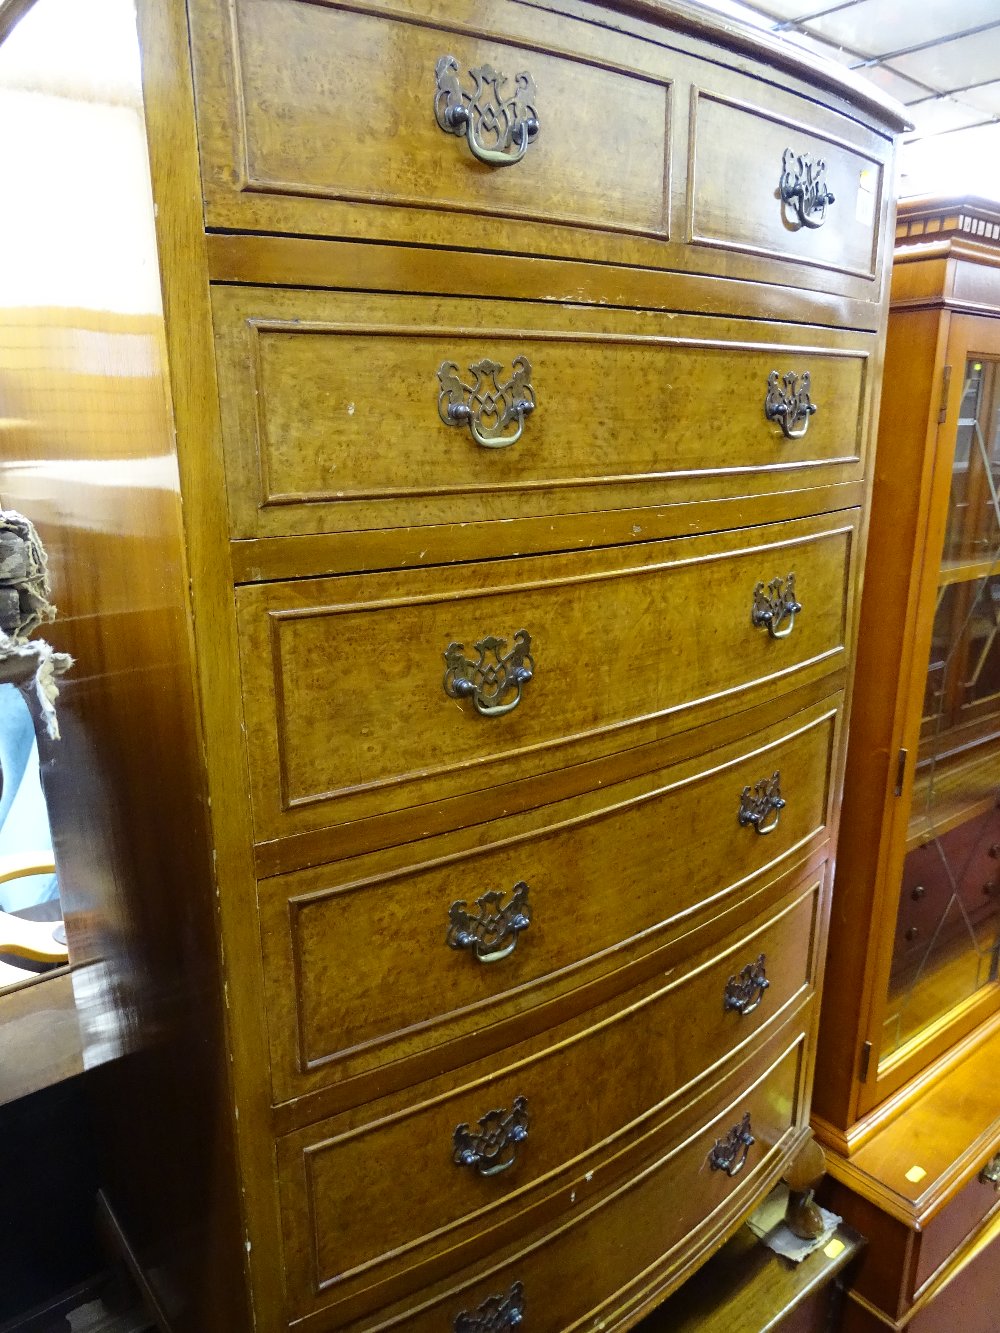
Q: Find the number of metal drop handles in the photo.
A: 12